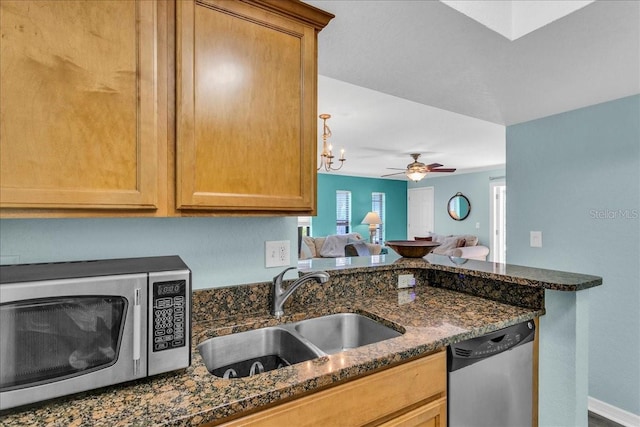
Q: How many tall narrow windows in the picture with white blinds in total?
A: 2